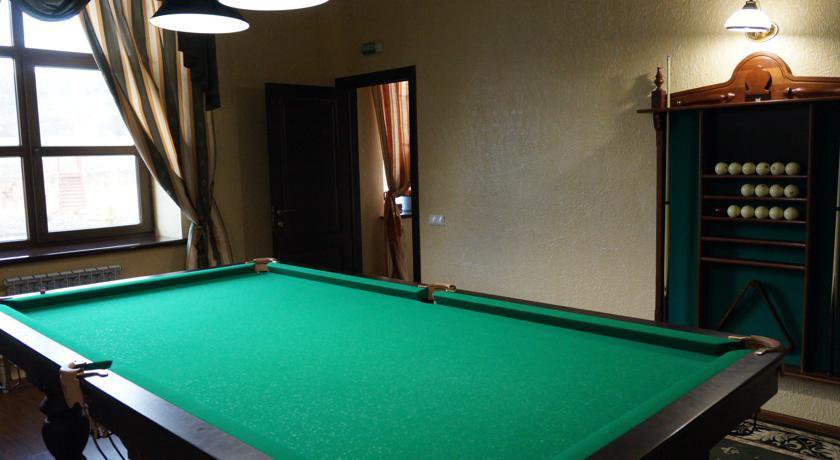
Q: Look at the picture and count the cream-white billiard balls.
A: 15